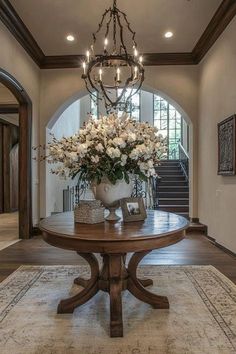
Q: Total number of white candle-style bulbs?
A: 8